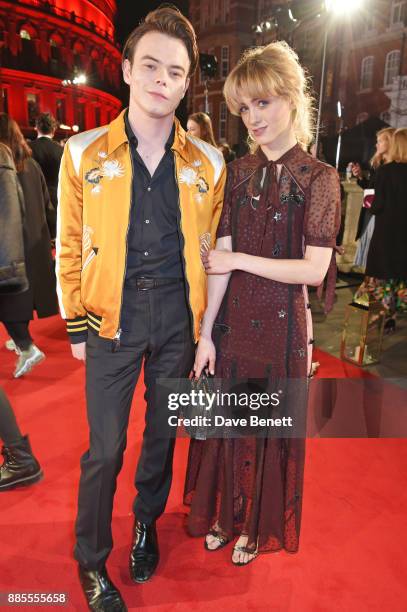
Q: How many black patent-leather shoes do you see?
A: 2